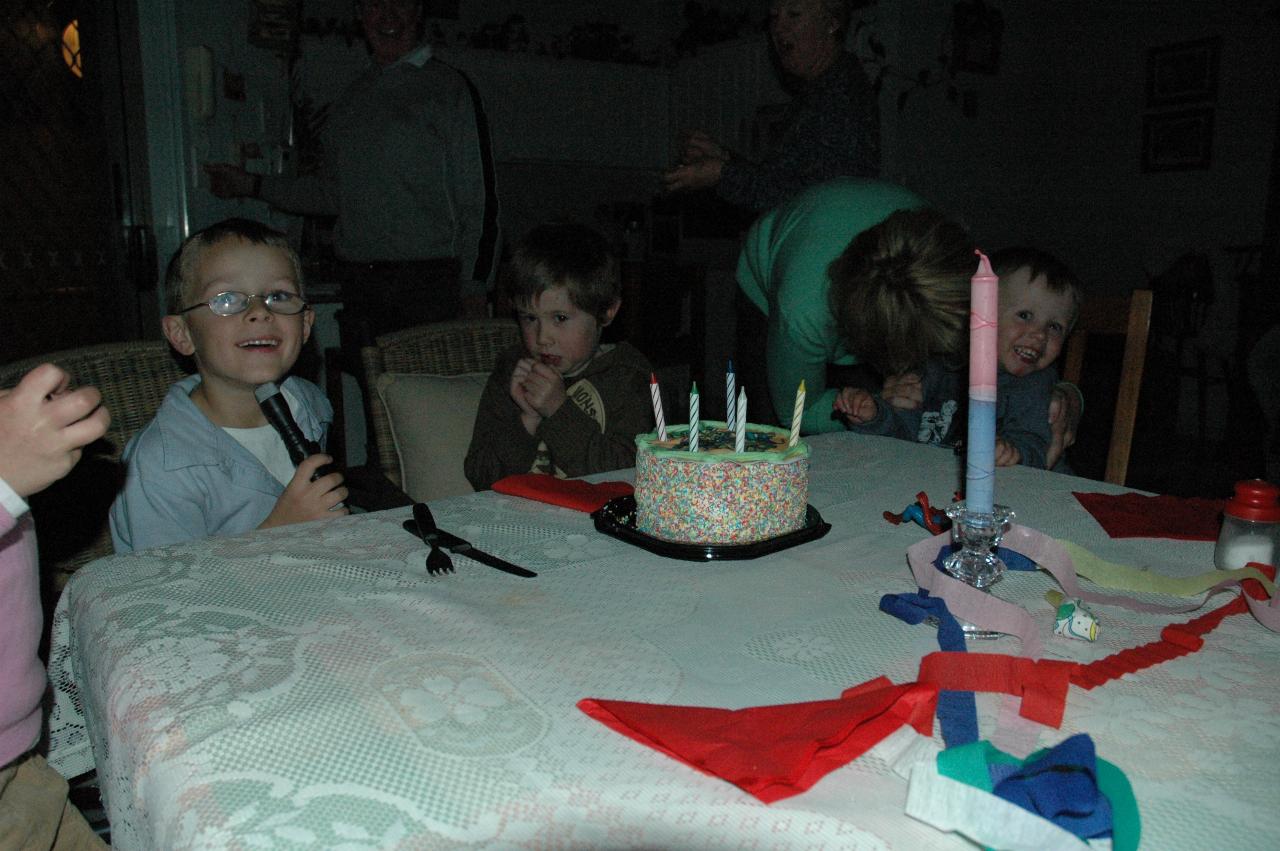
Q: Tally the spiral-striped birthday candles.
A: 5